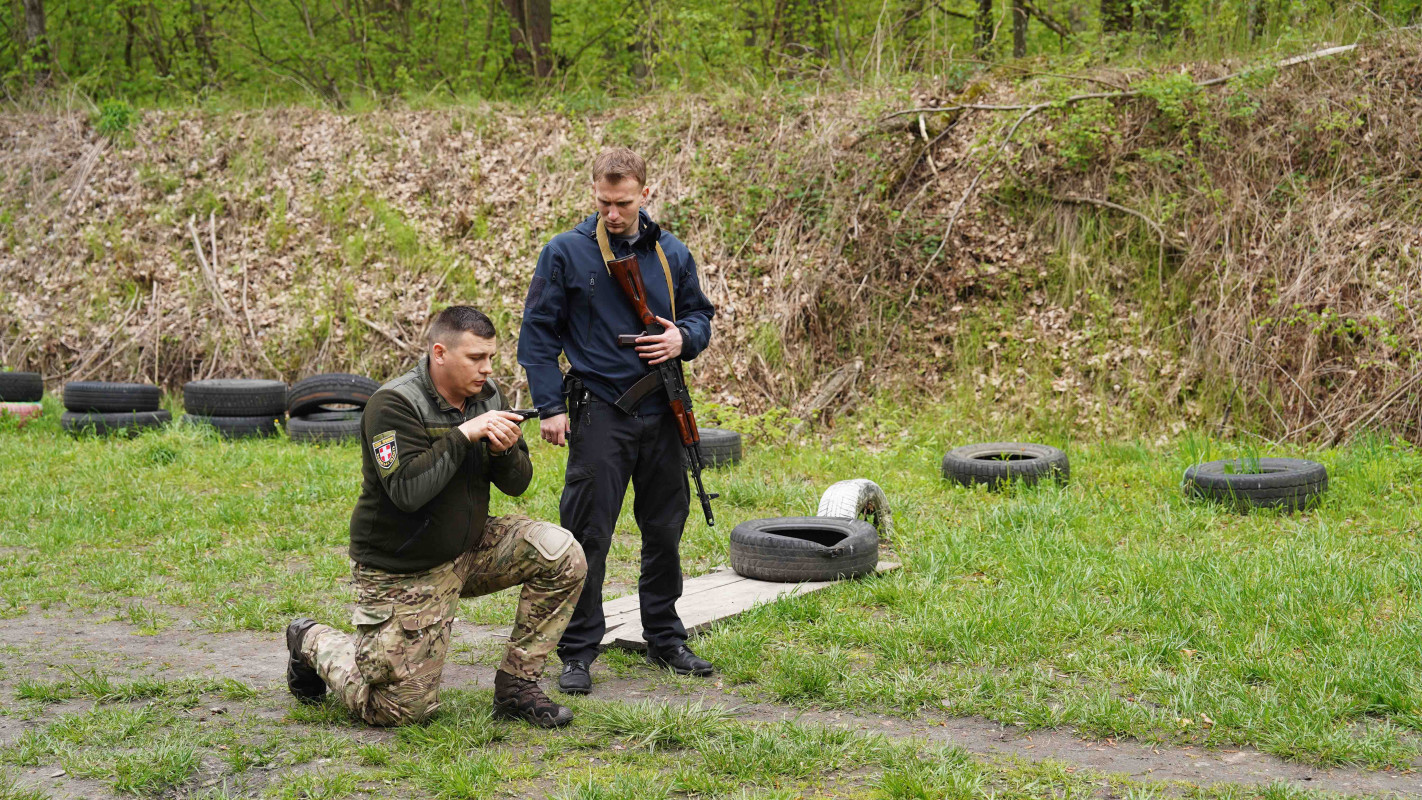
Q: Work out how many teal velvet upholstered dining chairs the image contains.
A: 0